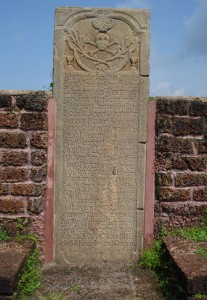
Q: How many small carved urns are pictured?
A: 2